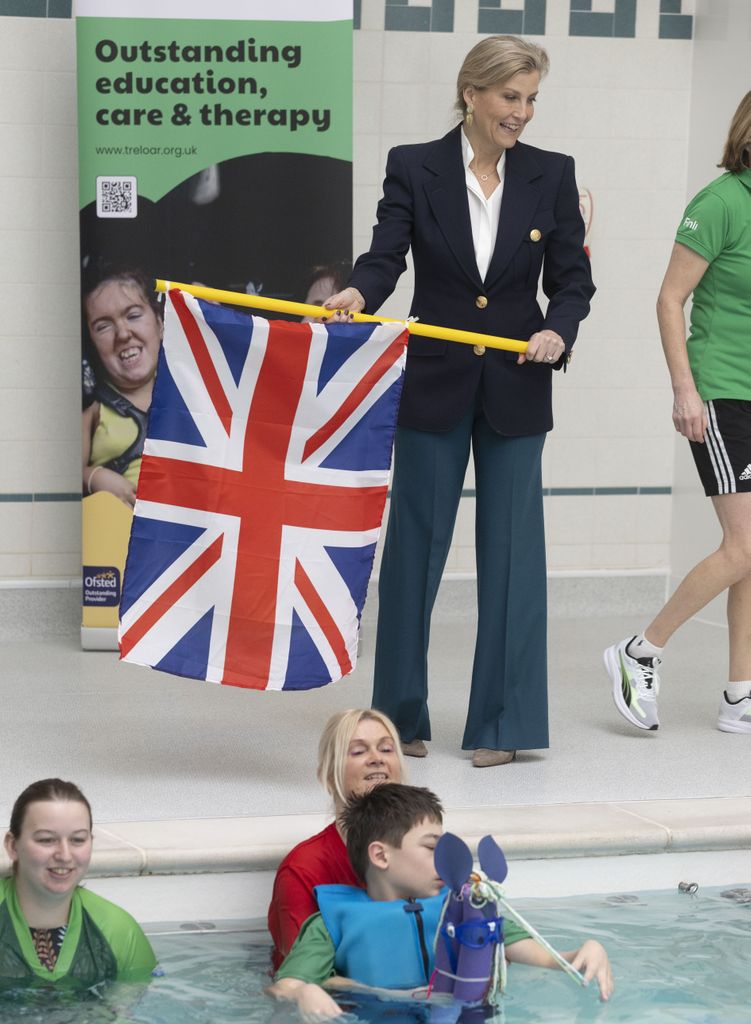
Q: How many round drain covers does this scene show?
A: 3